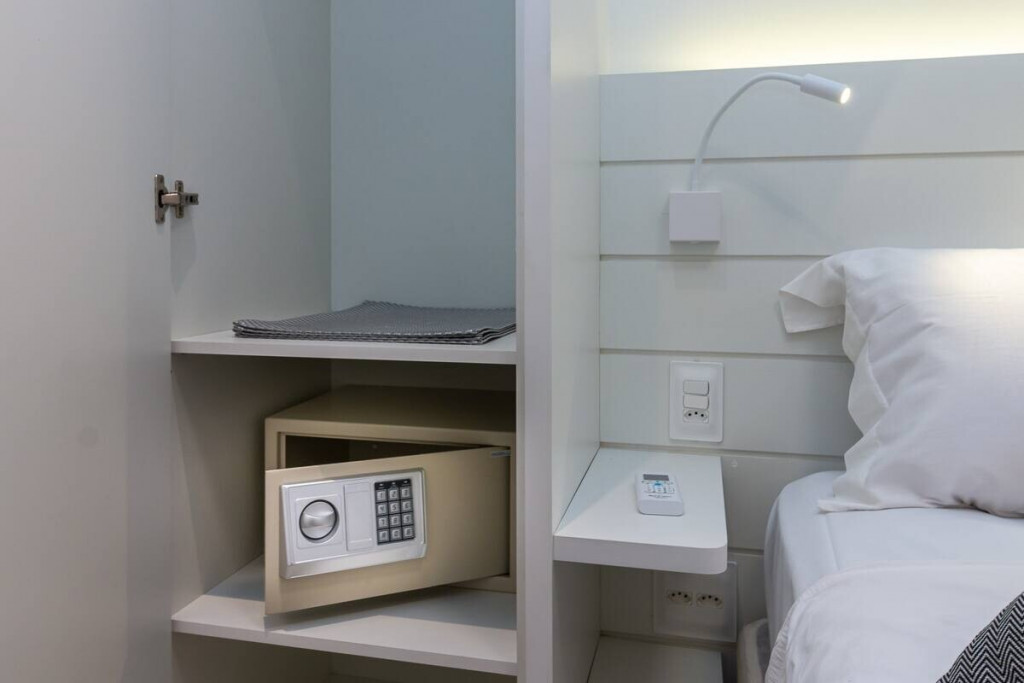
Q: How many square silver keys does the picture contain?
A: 12